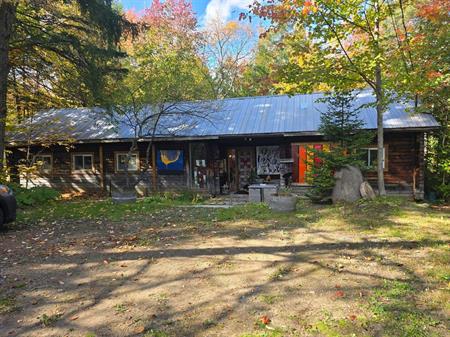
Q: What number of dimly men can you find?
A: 0